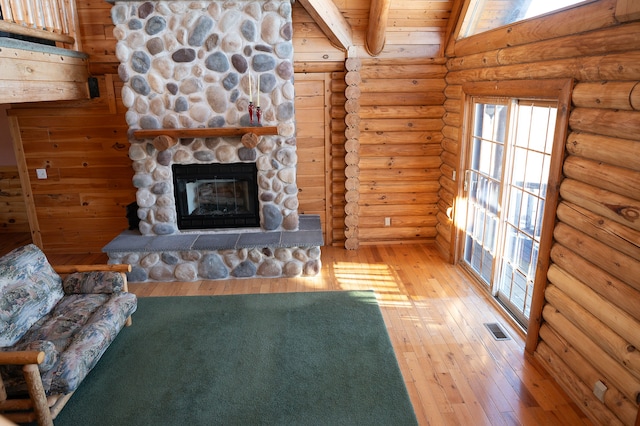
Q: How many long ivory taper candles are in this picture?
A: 2